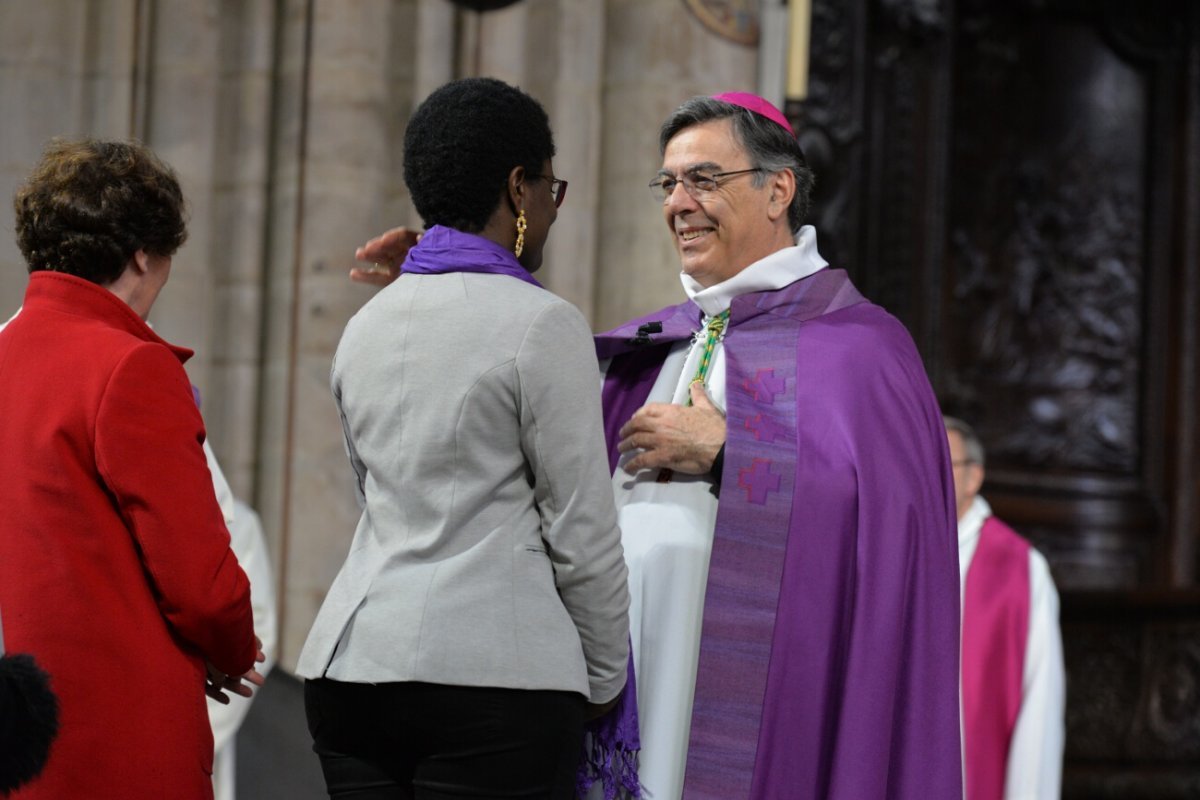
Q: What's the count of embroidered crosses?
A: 3